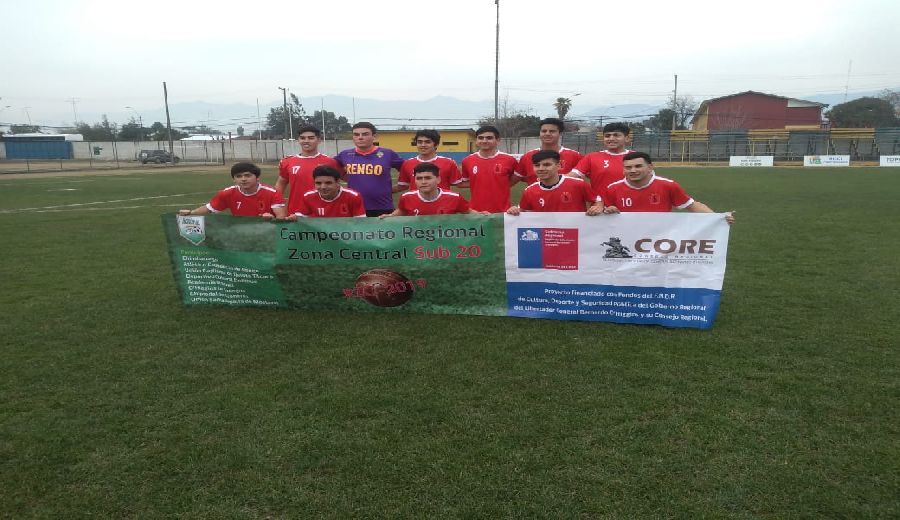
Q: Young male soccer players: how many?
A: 11